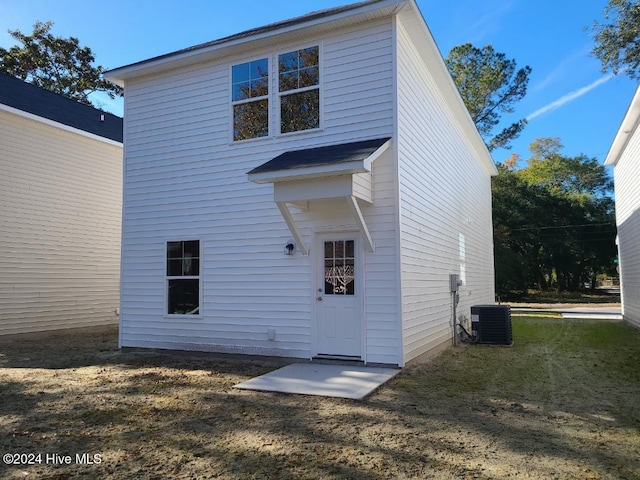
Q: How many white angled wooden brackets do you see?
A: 2